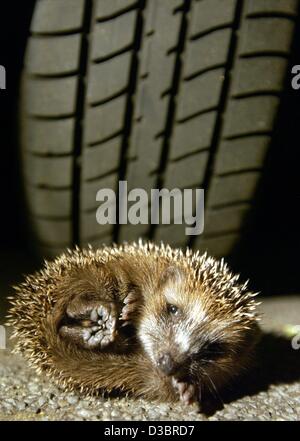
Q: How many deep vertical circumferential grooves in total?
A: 4